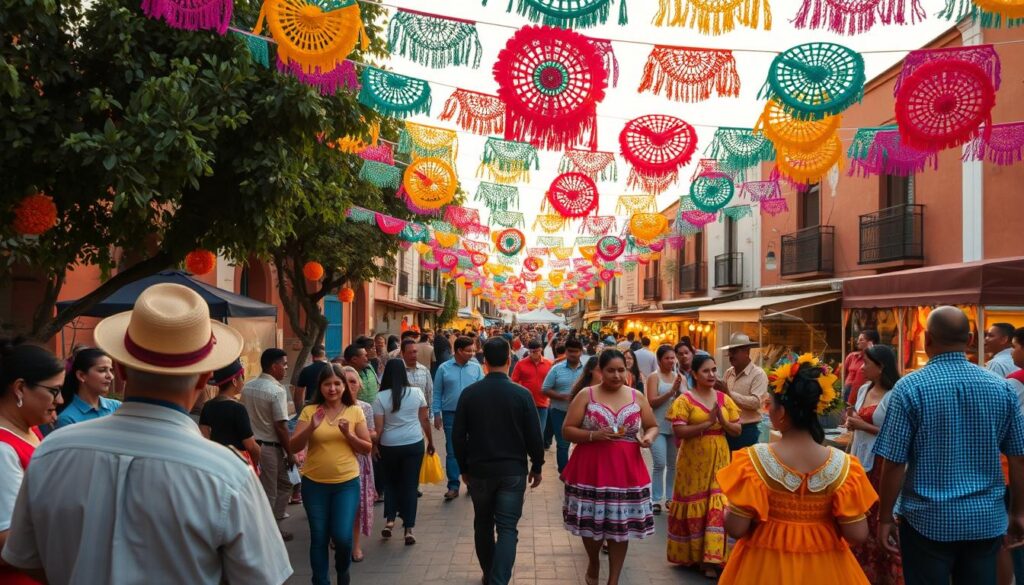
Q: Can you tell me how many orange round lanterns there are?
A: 4